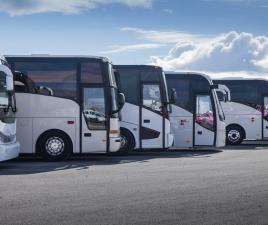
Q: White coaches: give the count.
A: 5